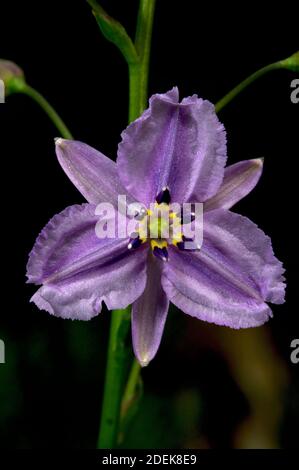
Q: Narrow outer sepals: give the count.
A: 3